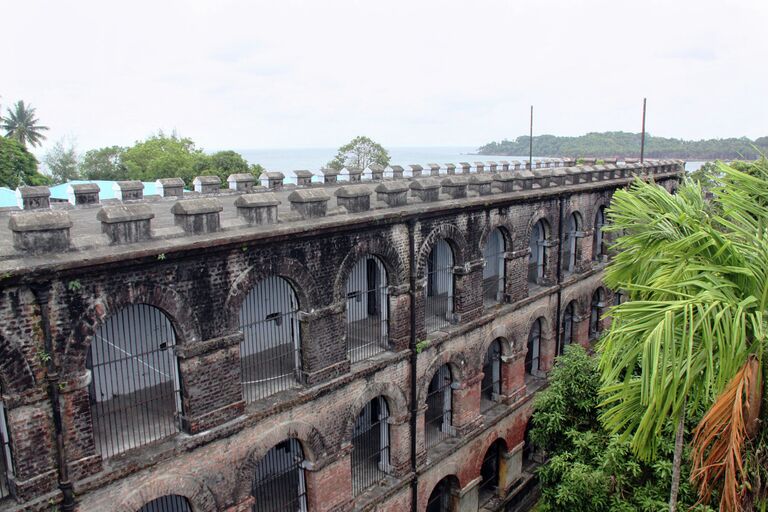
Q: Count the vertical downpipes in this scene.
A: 3